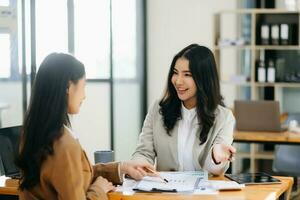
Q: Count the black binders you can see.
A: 5